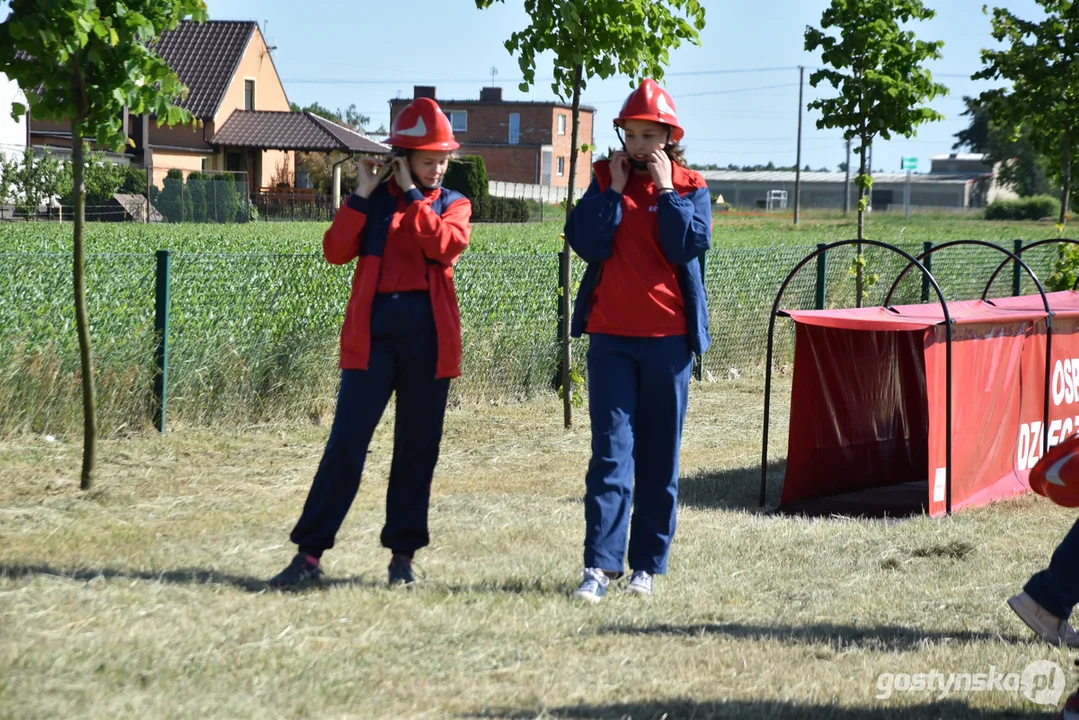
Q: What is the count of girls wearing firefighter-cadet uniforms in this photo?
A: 2